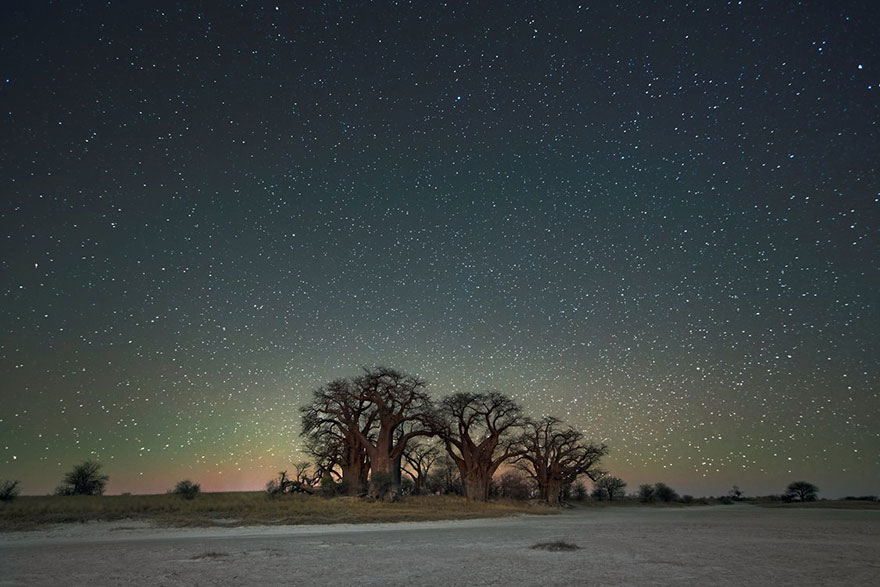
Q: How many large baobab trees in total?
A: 4